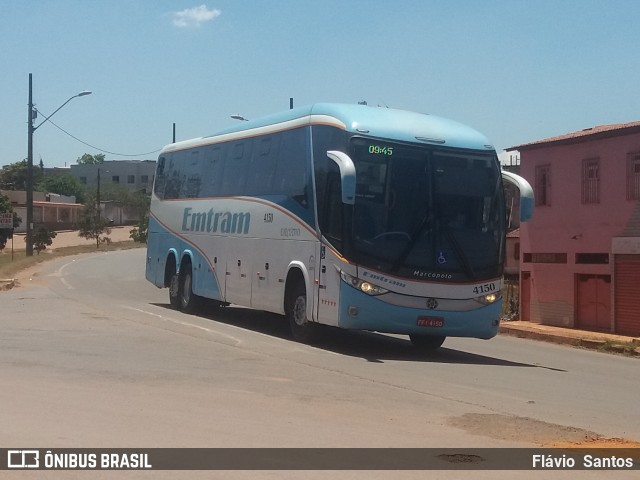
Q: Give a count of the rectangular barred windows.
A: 3